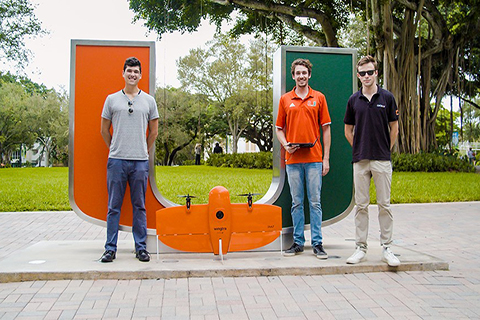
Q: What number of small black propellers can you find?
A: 2